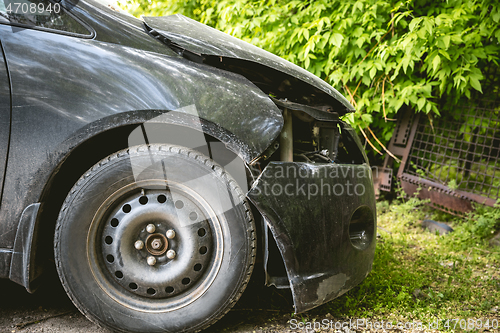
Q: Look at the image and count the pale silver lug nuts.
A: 5